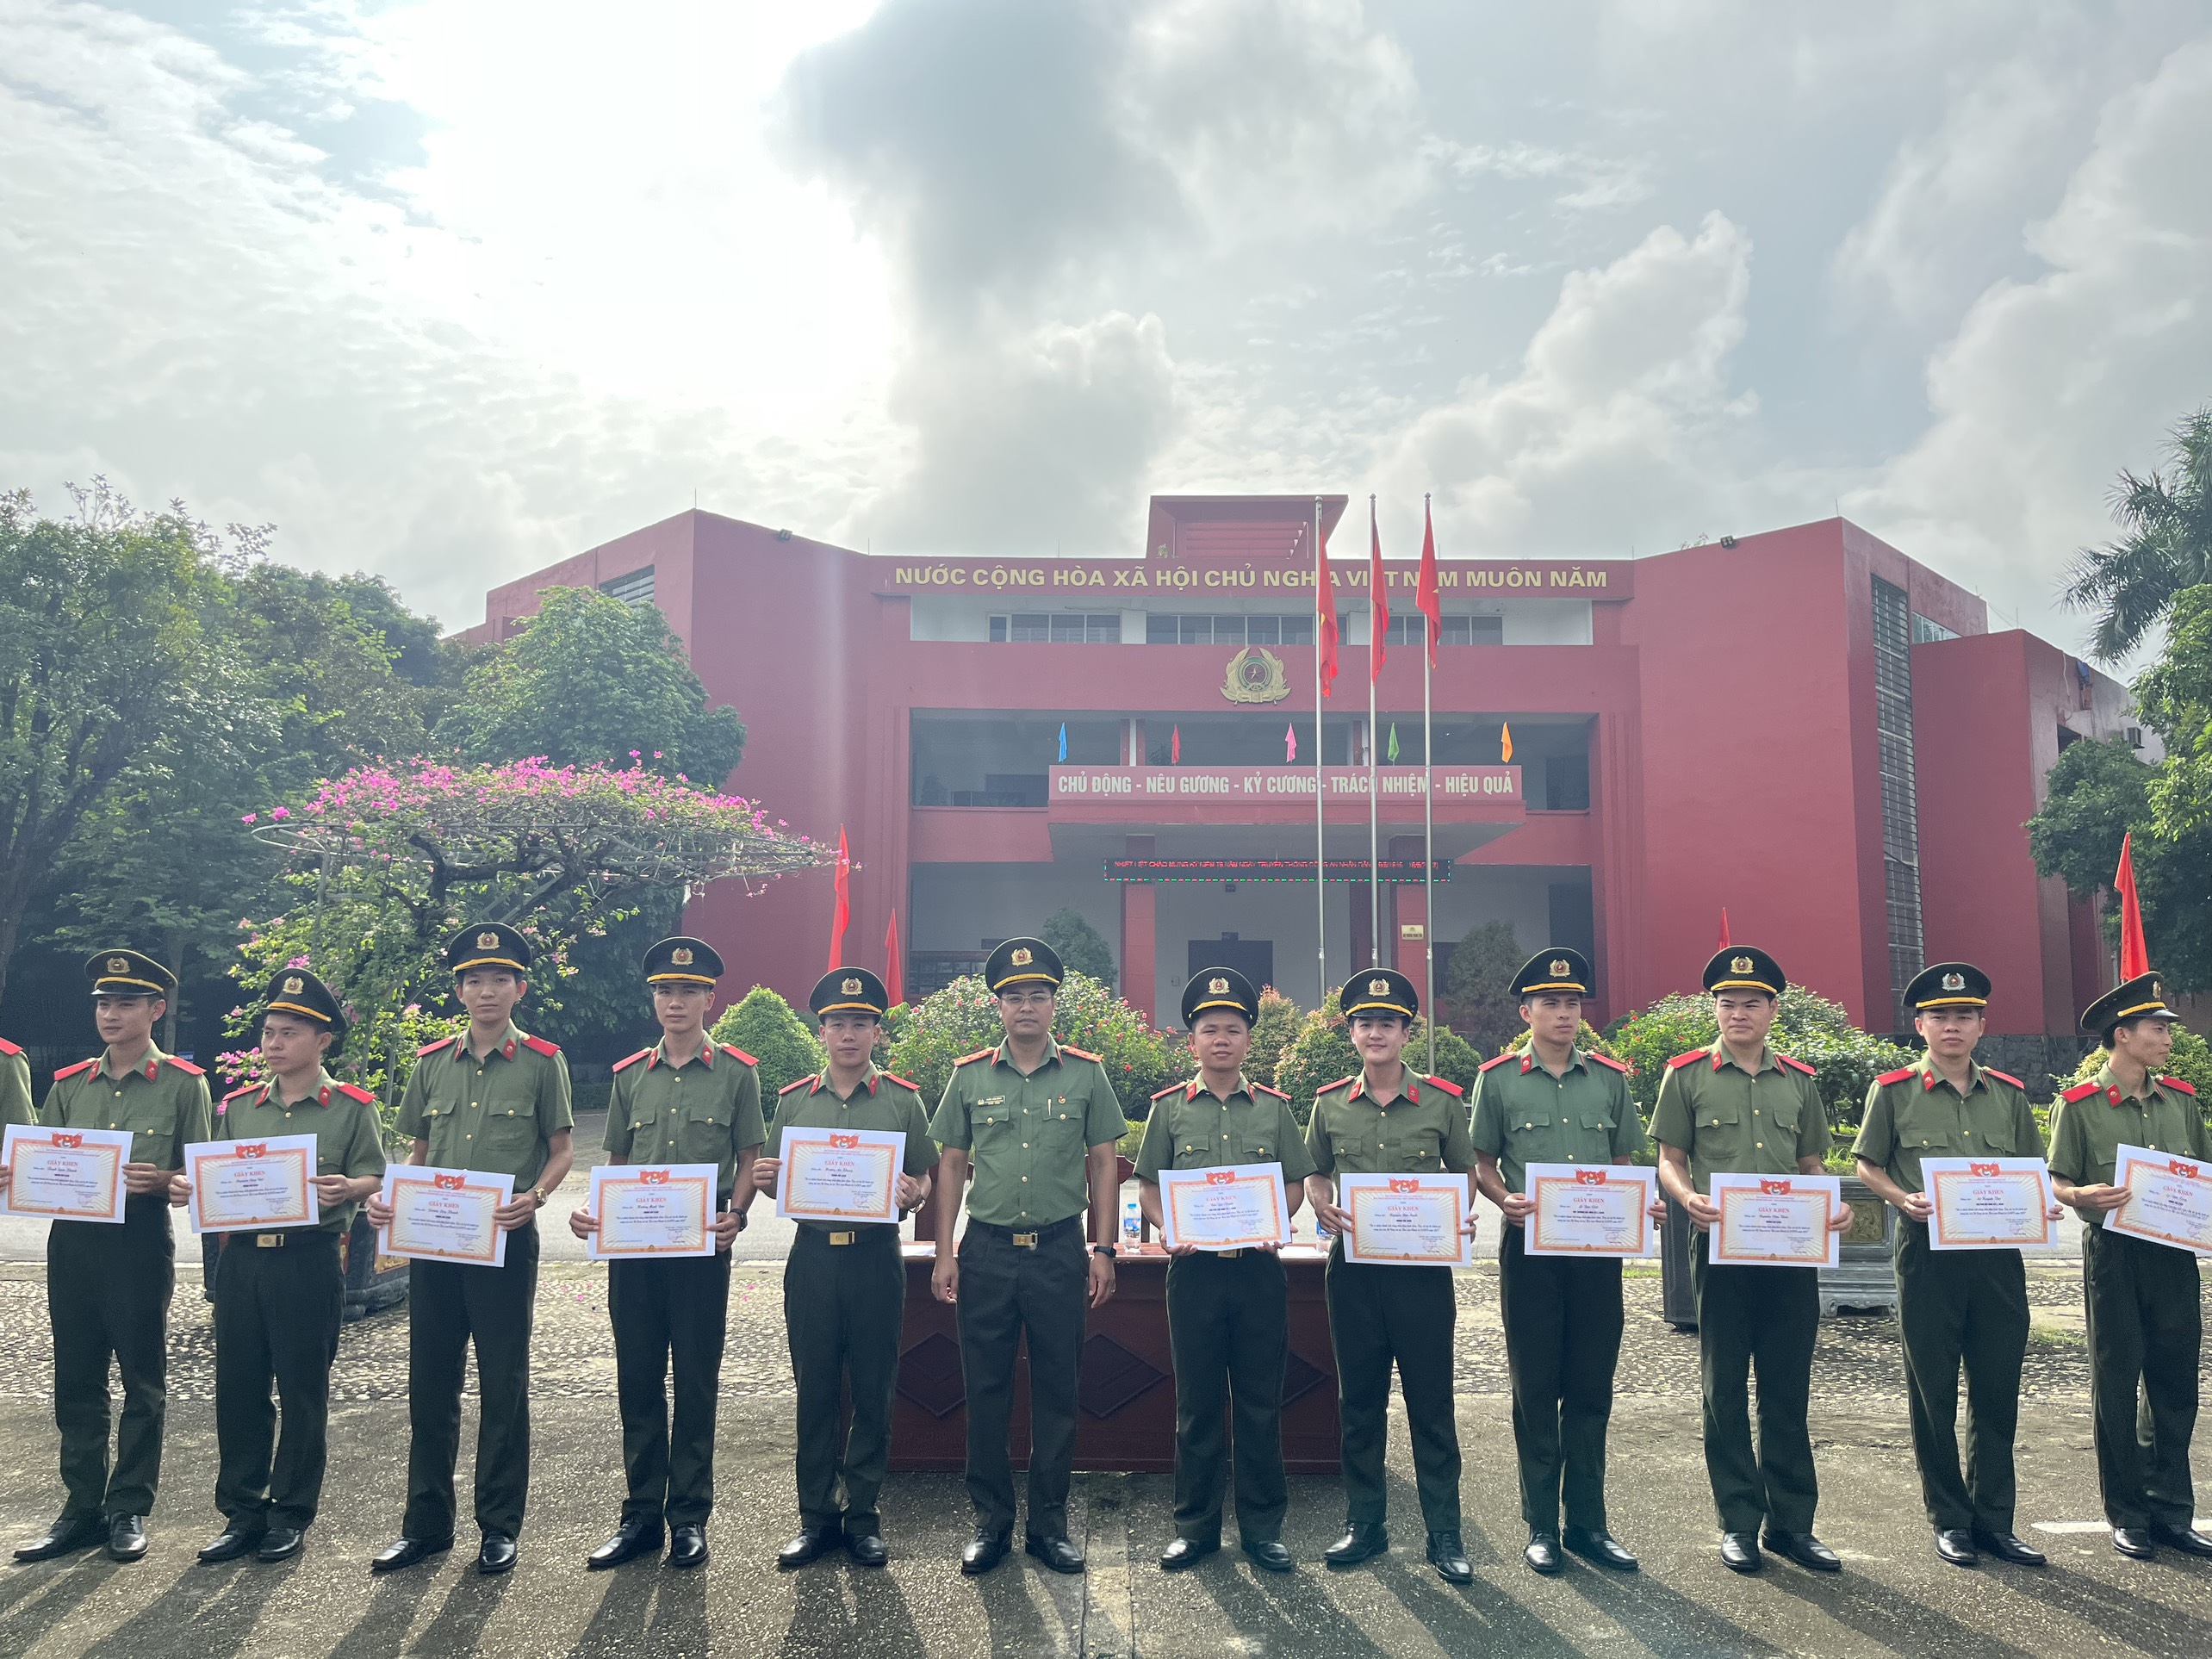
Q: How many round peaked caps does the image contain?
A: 12